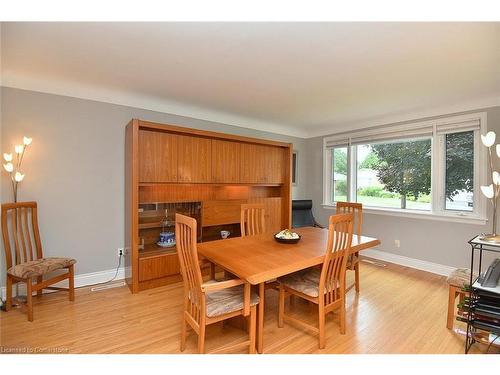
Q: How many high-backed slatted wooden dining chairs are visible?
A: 5